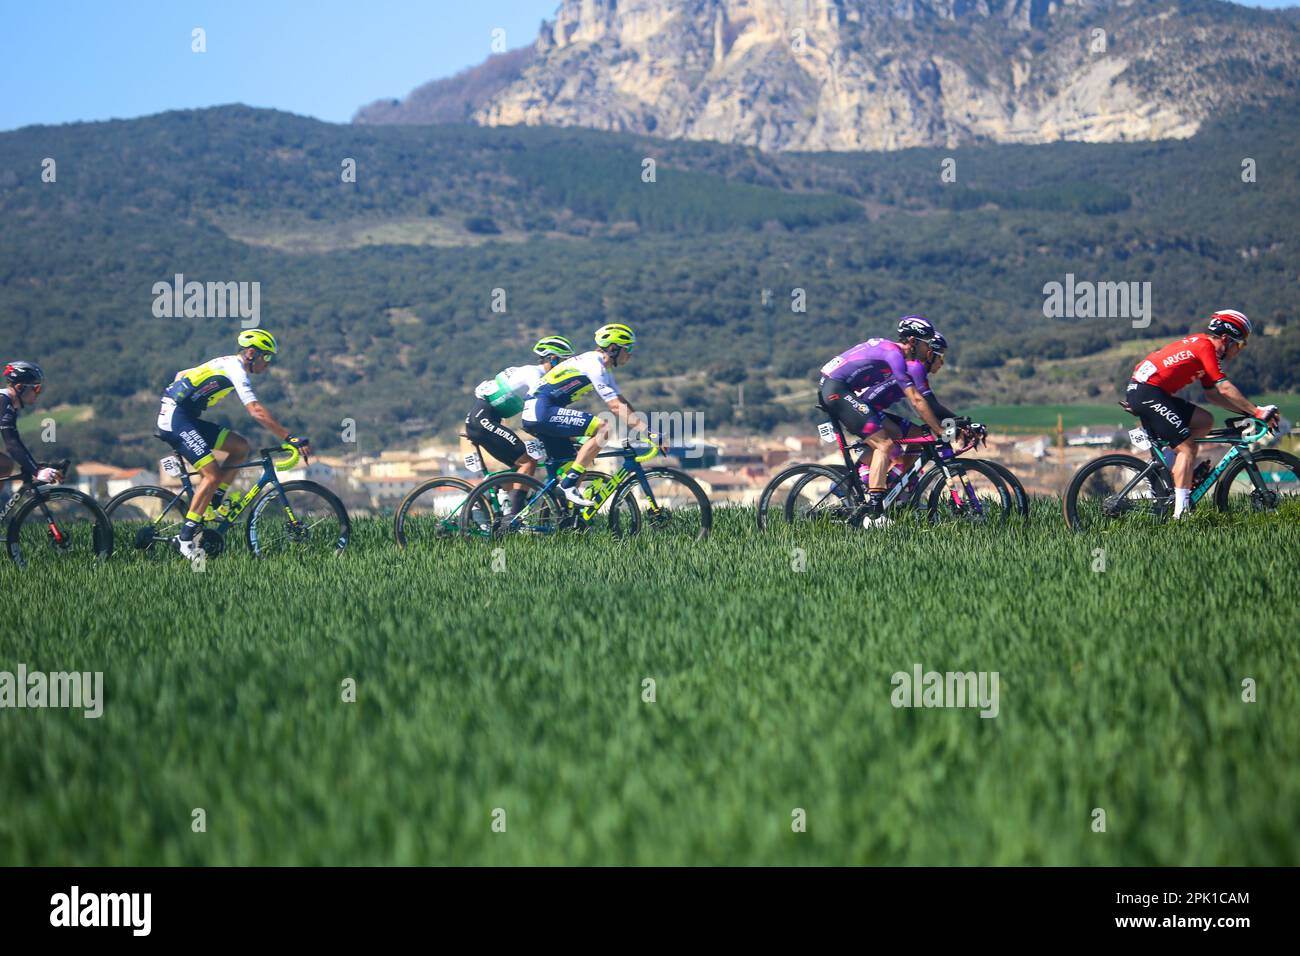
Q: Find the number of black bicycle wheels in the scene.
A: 13